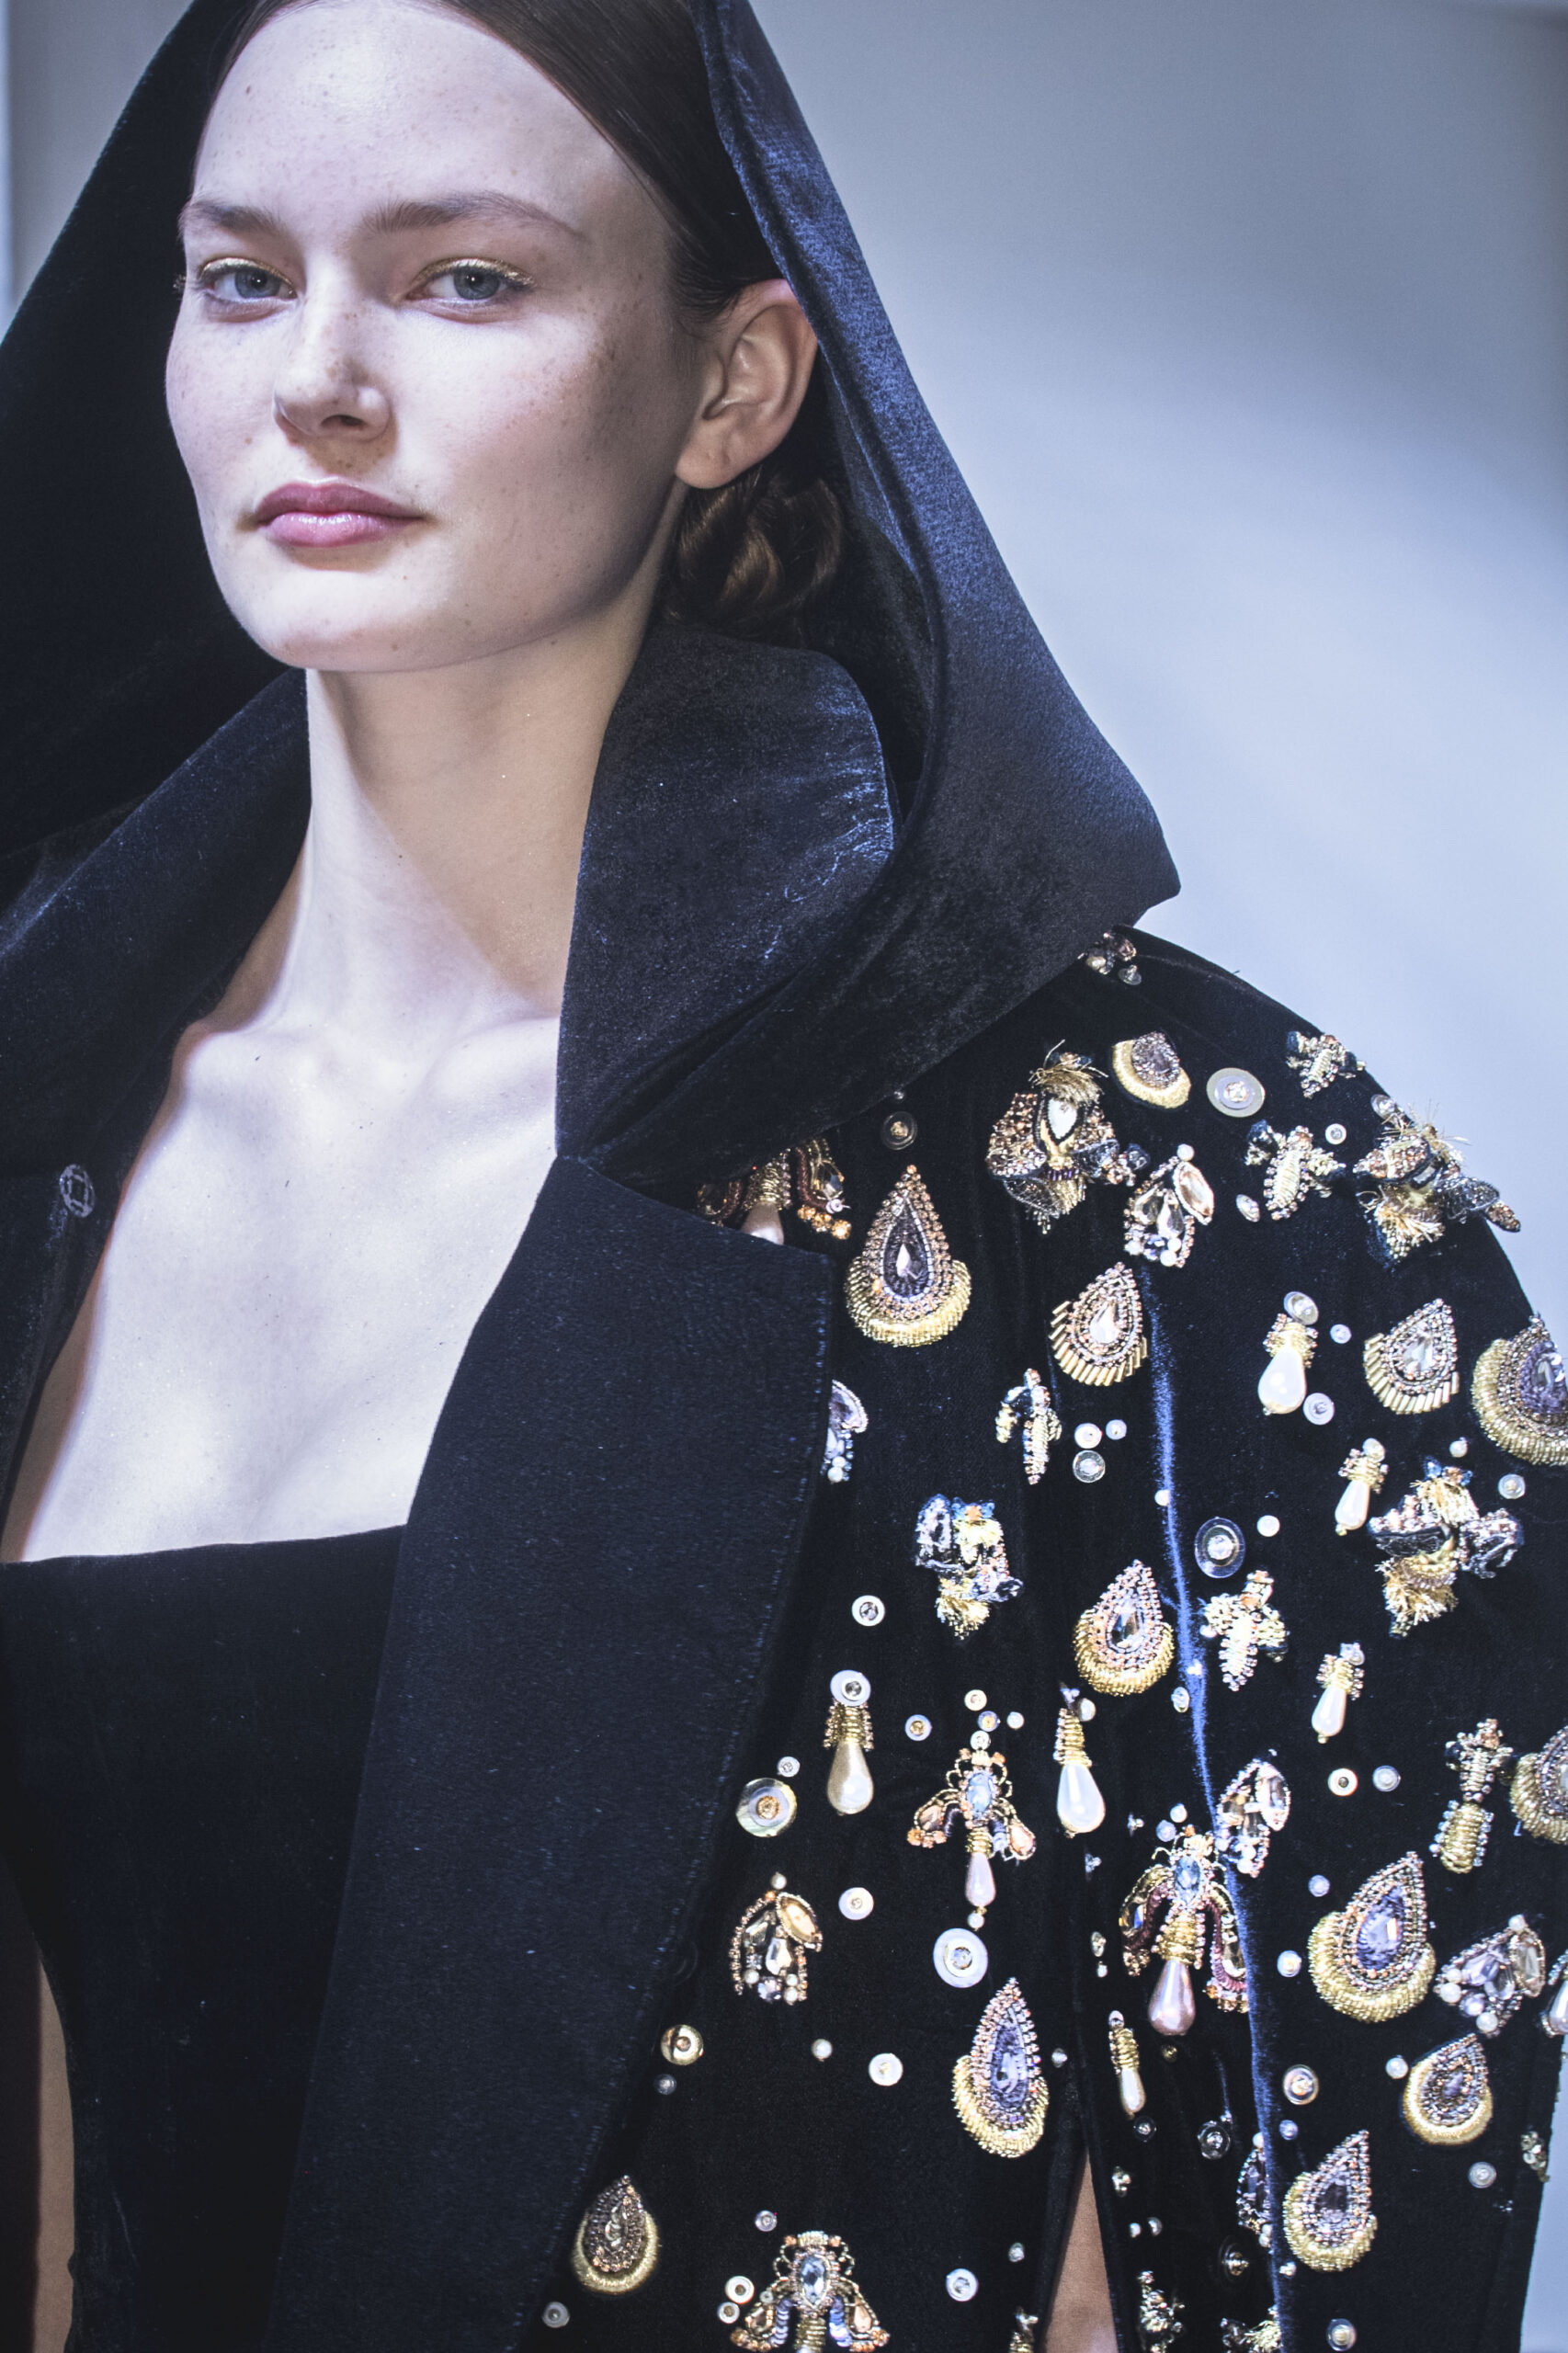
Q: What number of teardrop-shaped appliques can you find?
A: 12